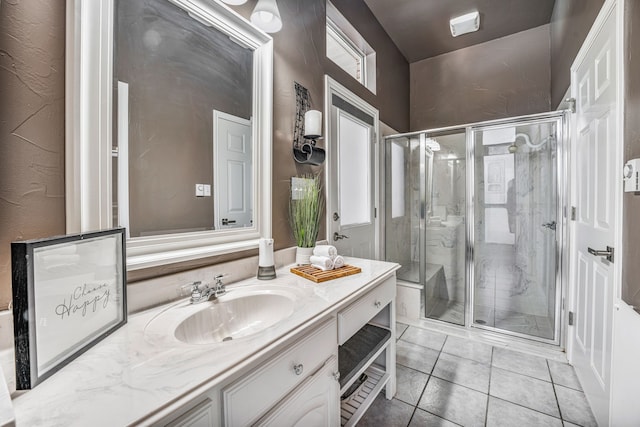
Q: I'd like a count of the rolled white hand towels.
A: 3